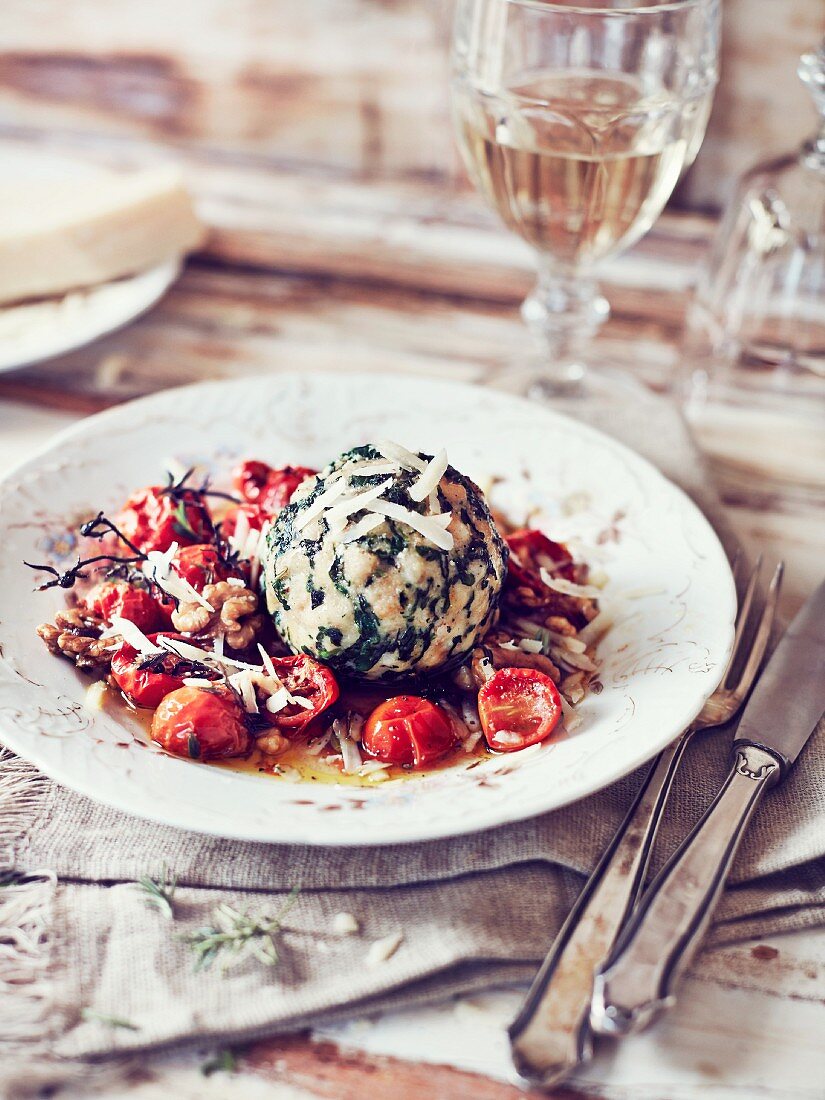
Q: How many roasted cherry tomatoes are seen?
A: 12